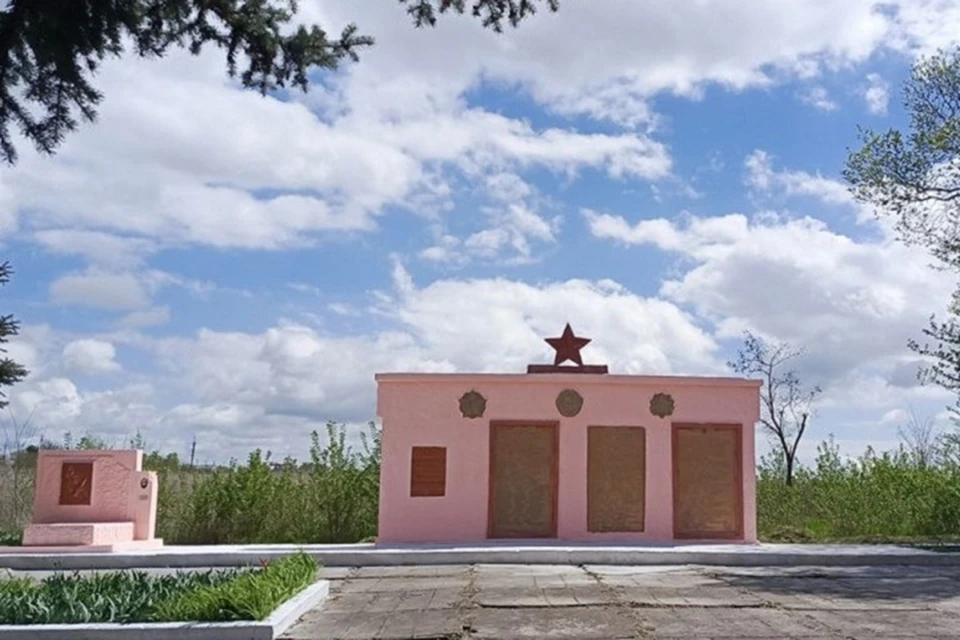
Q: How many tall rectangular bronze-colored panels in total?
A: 3